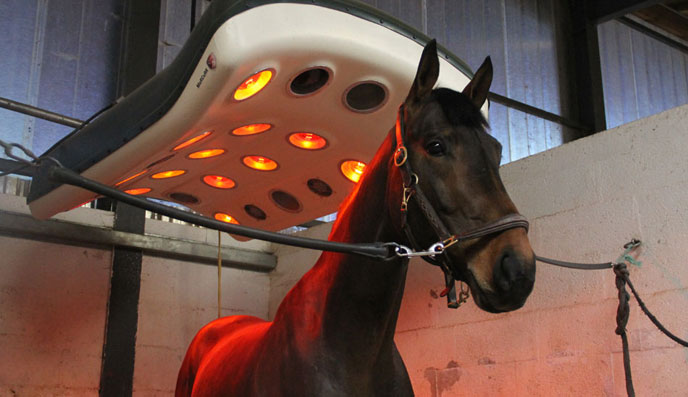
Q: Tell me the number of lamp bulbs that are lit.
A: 12